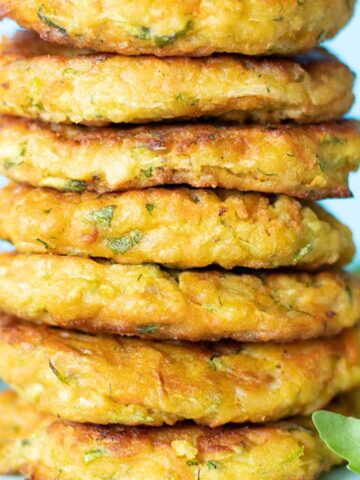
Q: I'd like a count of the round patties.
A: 7